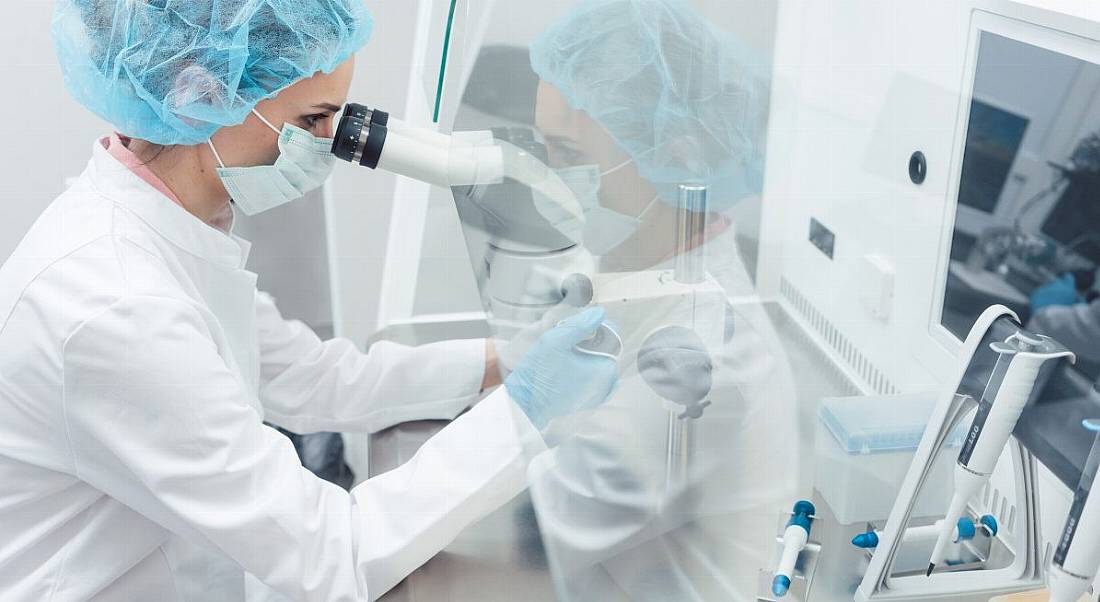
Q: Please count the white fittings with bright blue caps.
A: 2